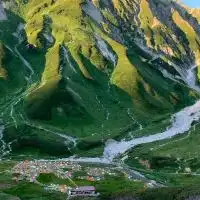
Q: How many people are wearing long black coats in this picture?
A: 0